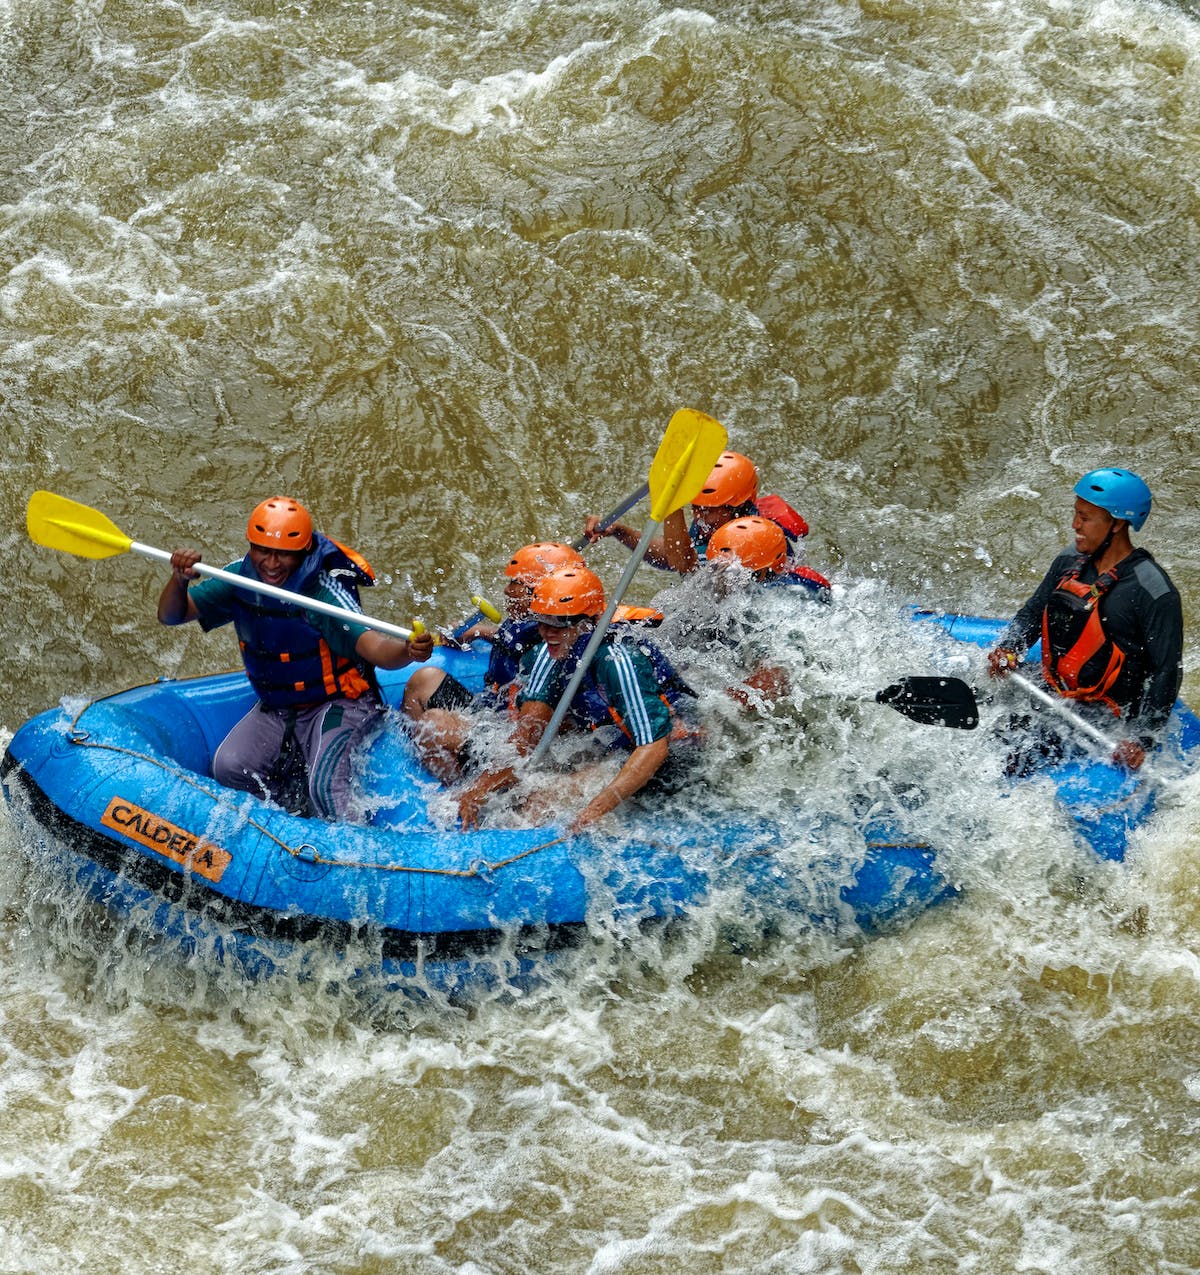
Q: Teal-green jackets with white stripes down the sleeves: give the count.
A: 2